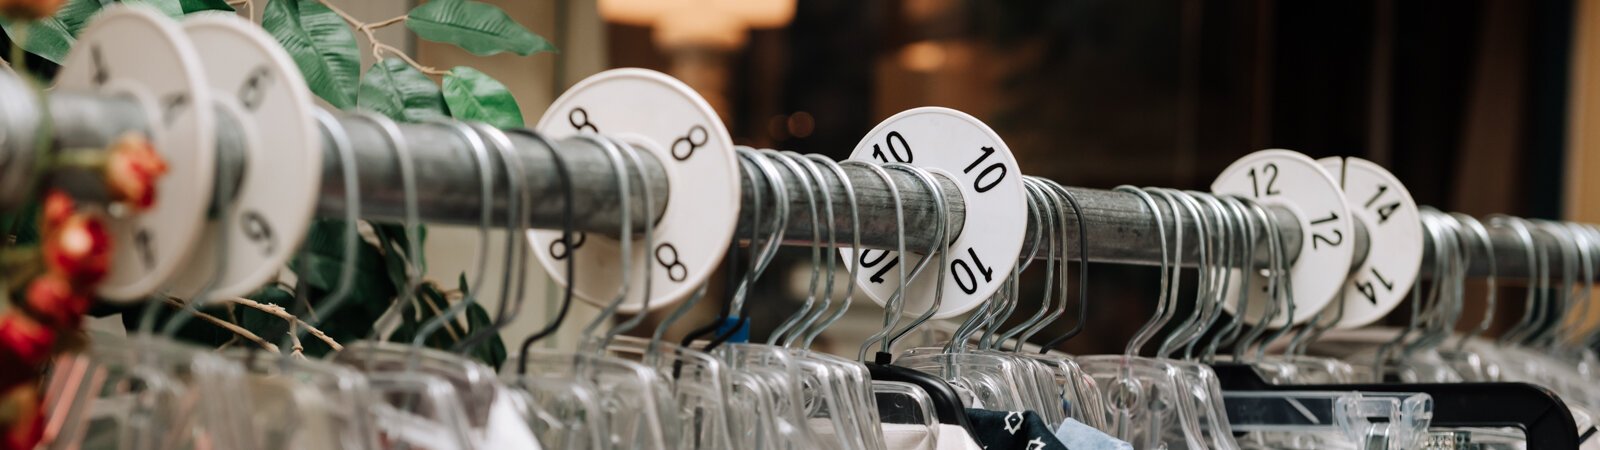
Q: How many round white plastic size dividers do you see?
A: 6